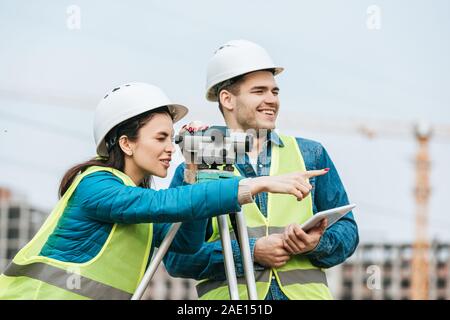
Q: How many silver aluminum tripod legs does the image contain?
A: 3